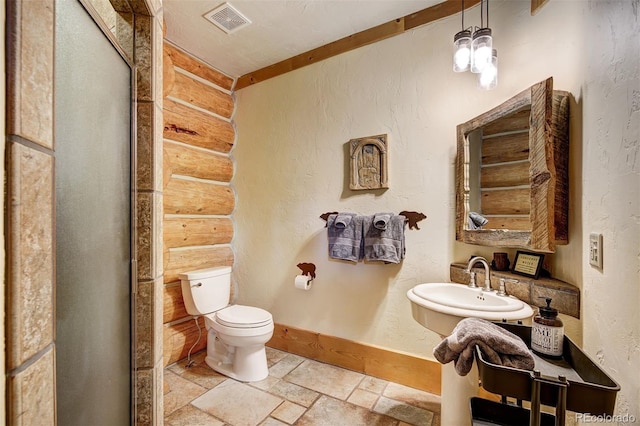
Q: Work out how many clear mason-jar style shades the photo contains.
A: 3